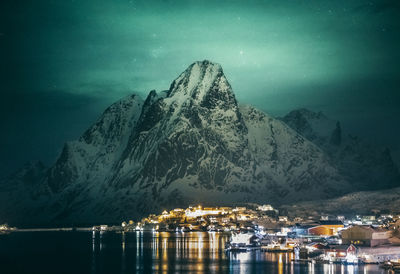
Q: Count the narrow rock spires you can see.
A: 1